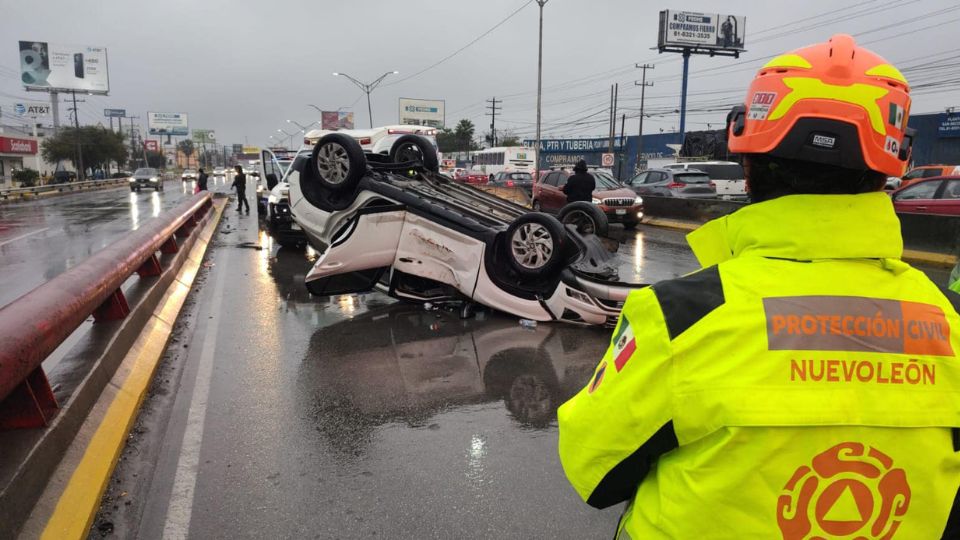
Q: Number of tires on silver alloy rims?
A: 2